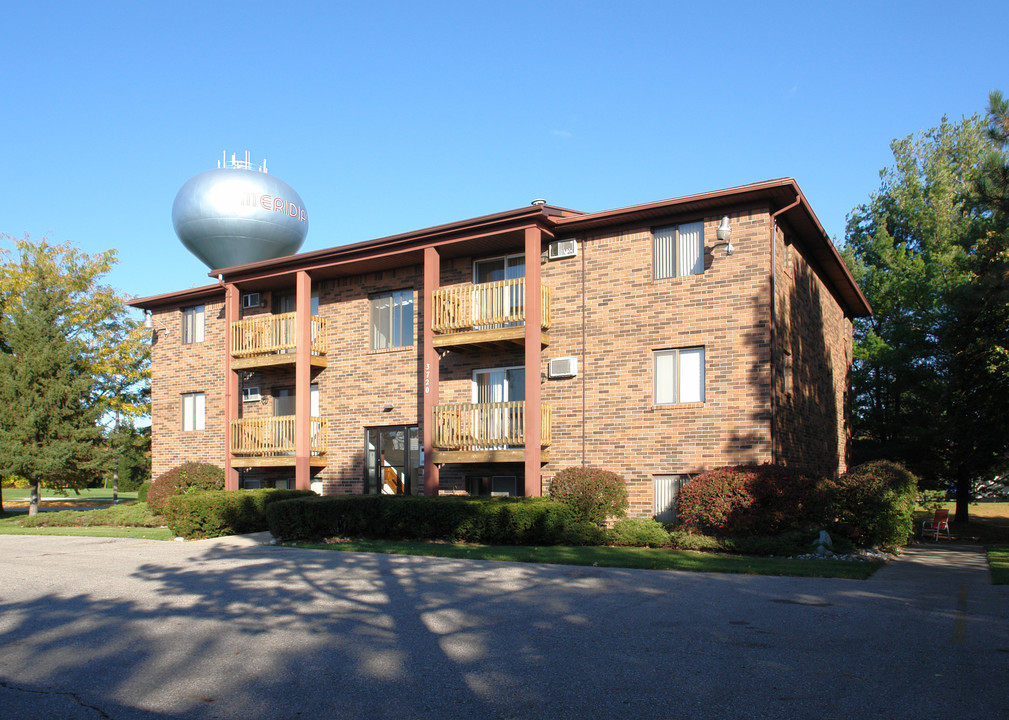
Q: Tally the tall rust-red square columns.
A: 4